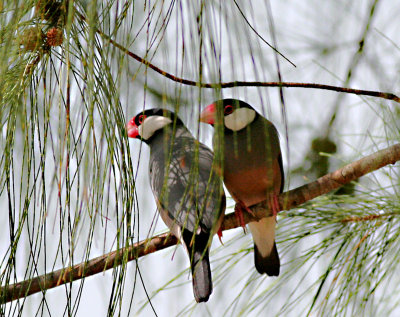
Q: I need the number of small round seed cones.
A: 2